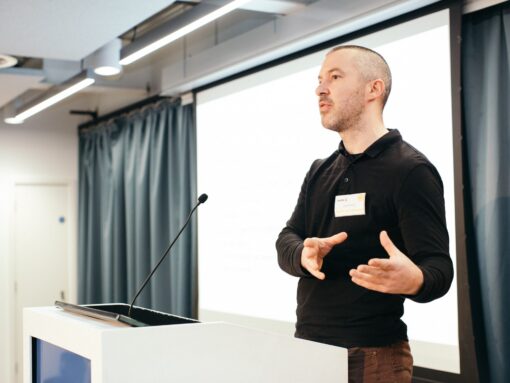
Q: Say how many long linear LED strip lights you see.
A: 2